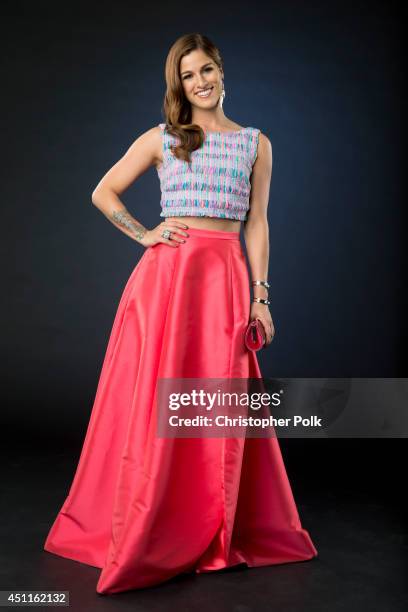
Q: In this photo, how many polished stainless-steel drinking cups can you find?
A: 0